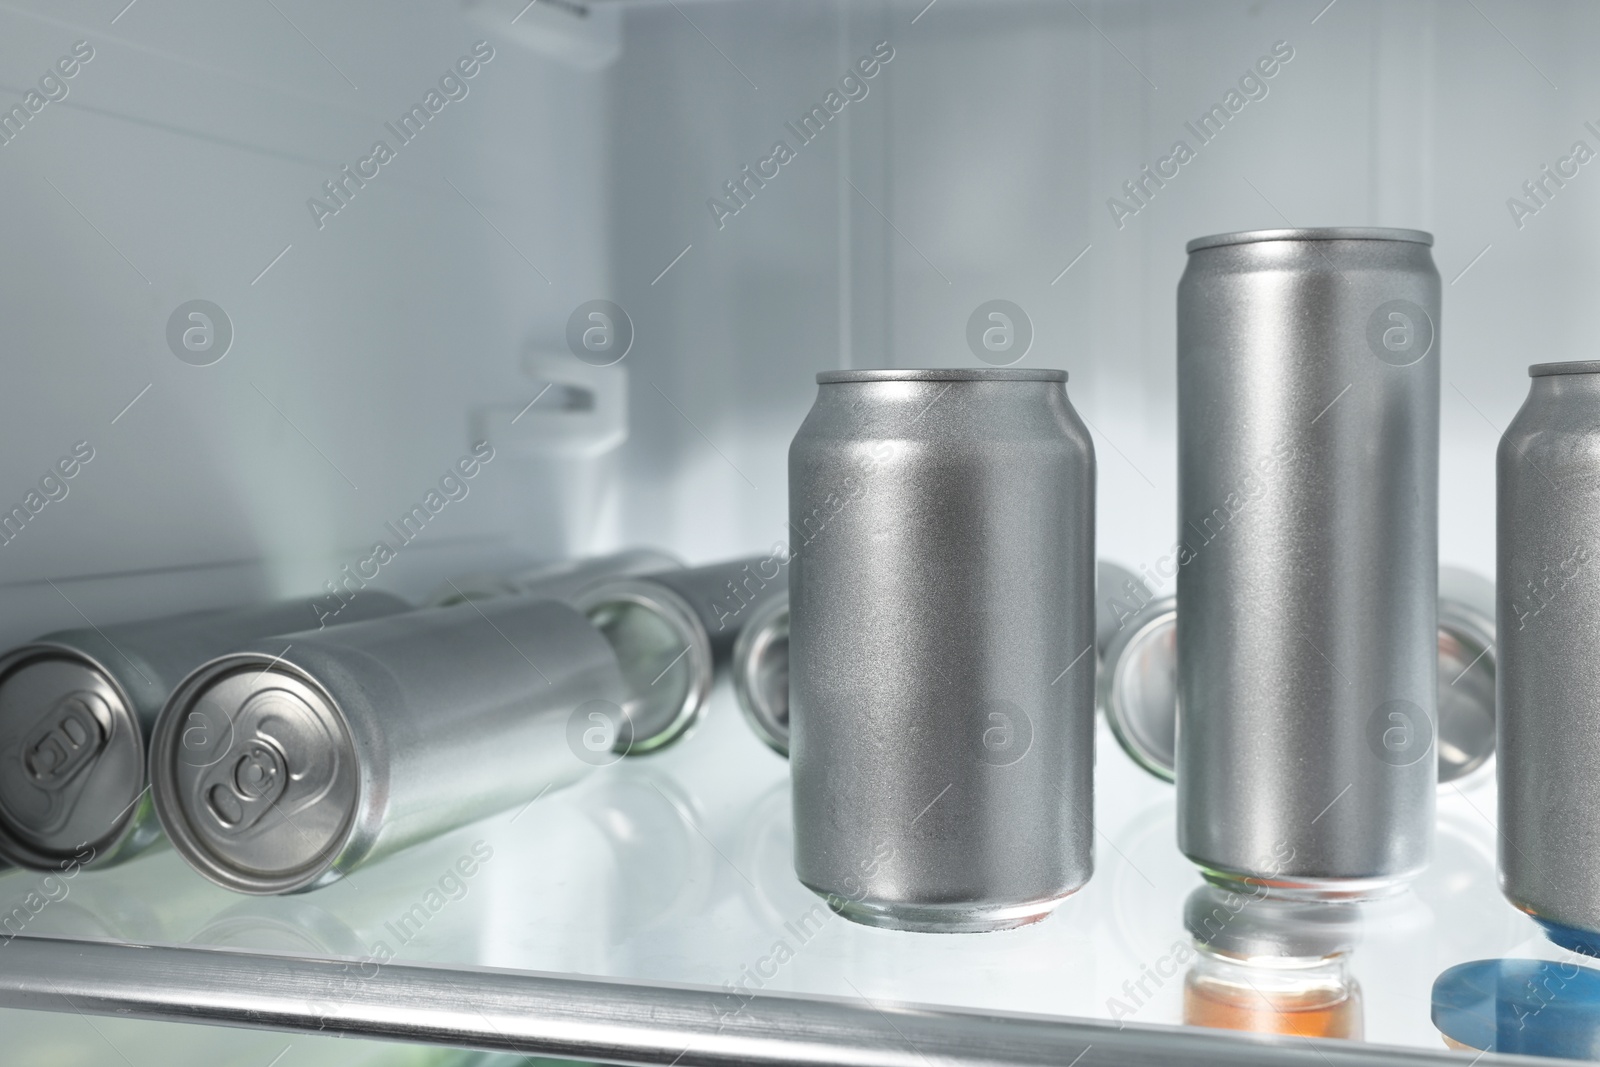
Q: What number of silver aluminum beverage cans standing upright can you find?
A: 3